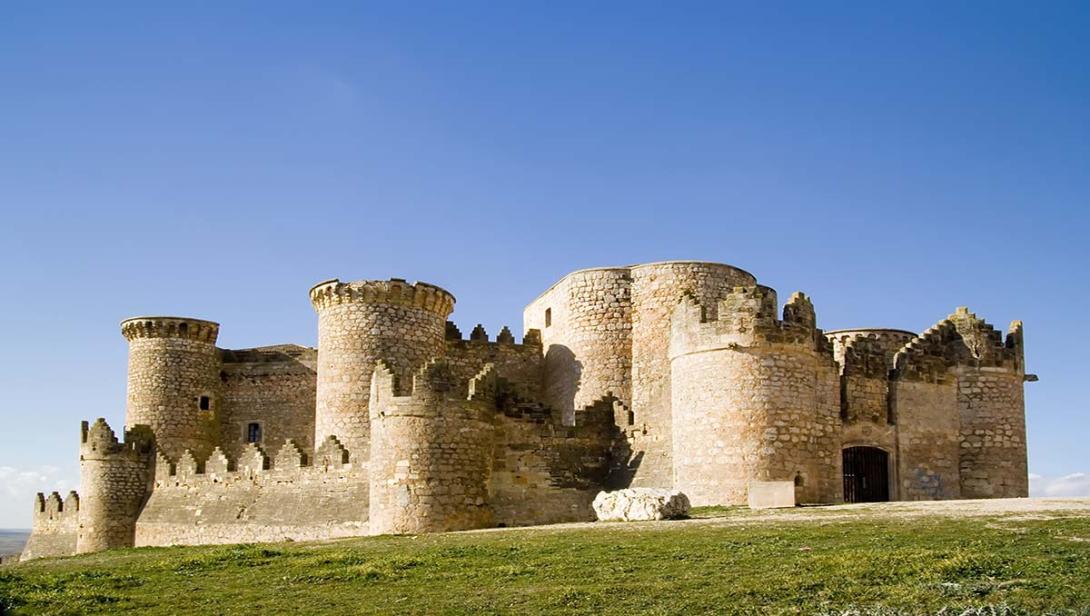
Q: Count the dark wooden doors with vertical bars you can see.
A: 1